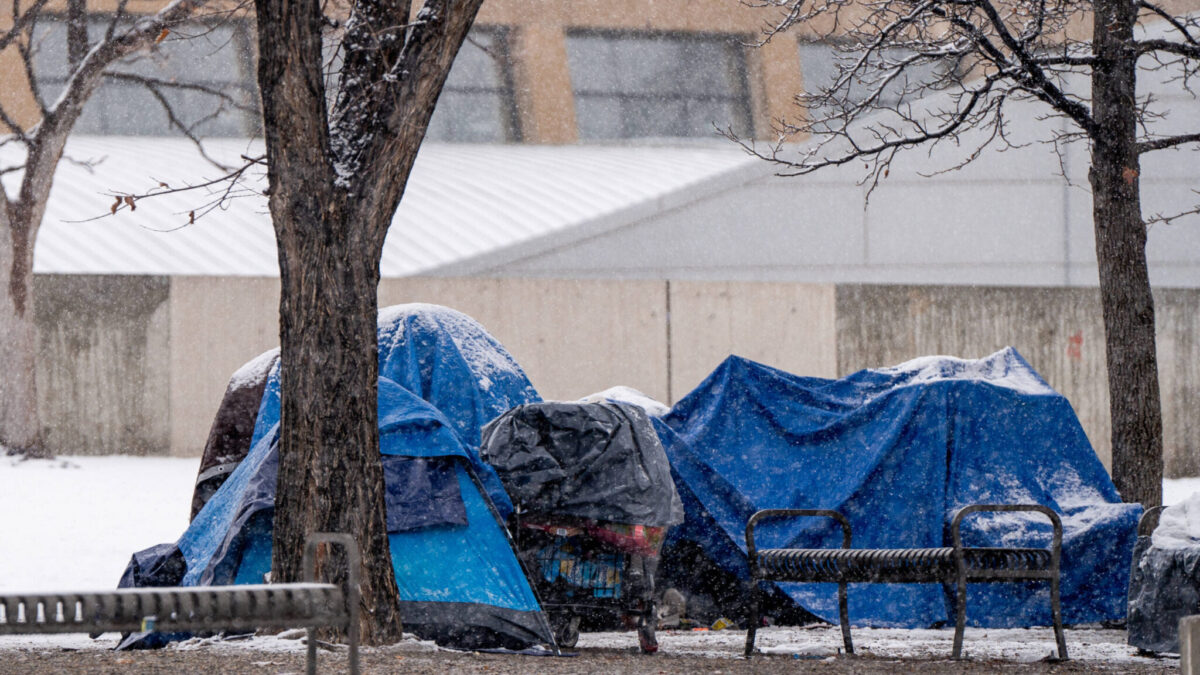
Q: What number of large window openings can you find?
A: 4